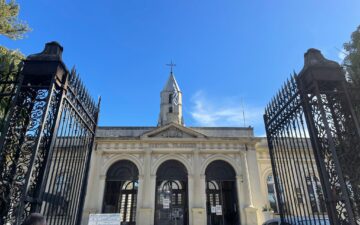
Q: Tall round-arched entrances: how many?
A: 3